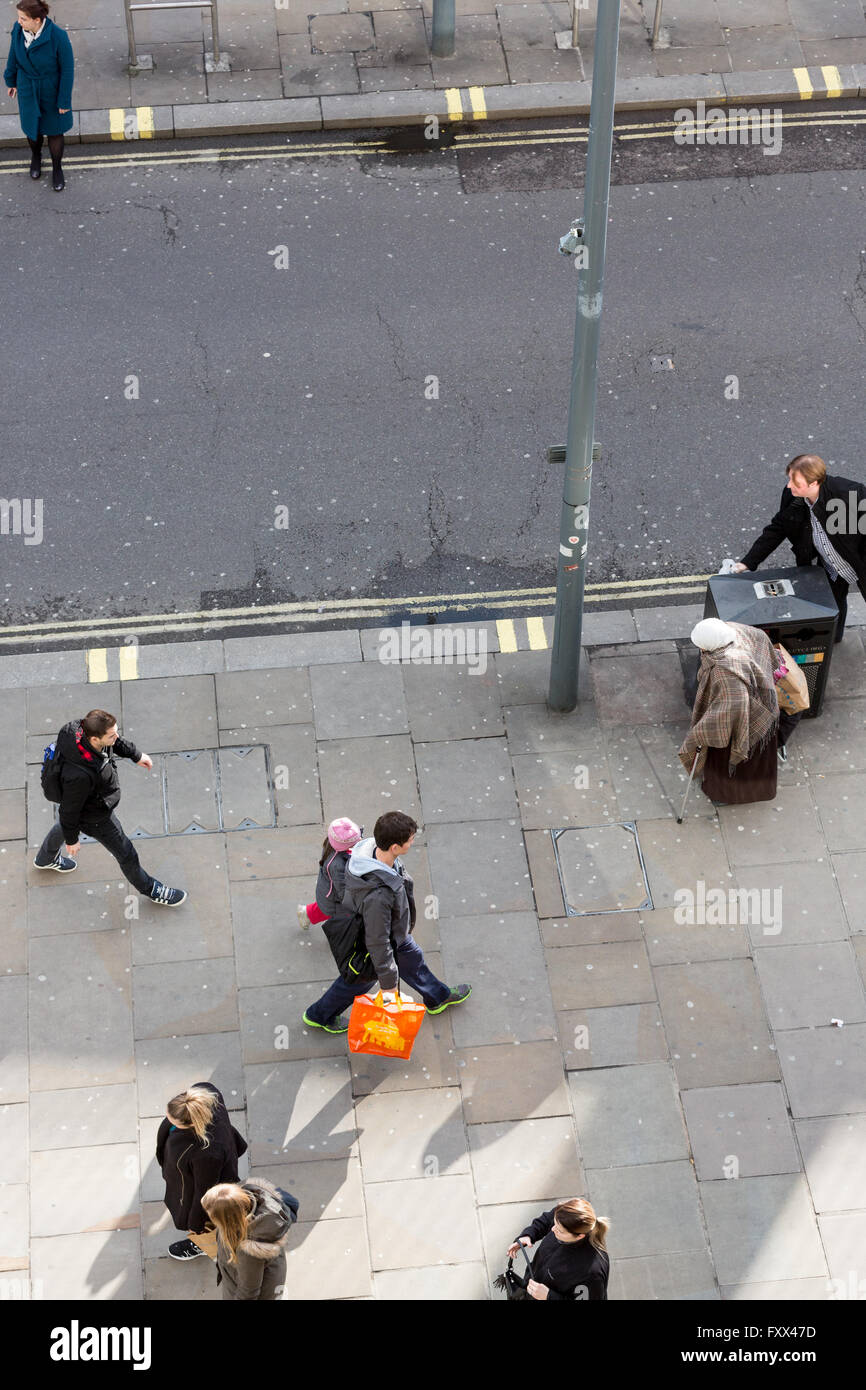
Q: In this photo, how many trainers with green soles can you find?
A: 2